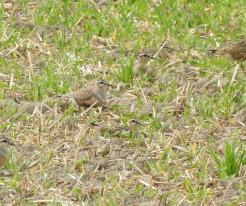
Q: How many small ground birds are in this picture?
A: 5